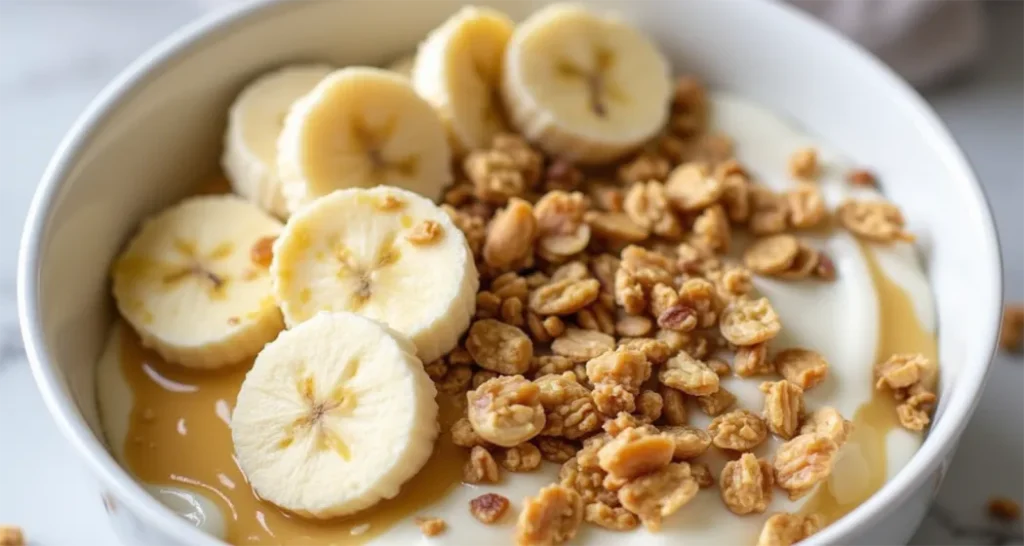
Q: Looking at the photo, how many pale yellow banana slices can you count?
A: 7